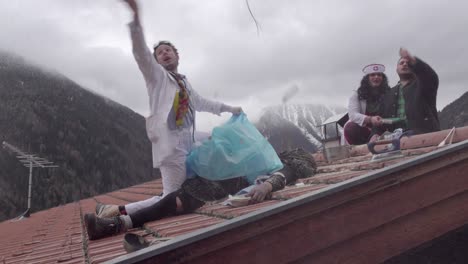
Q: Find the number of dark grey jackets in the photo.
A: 1